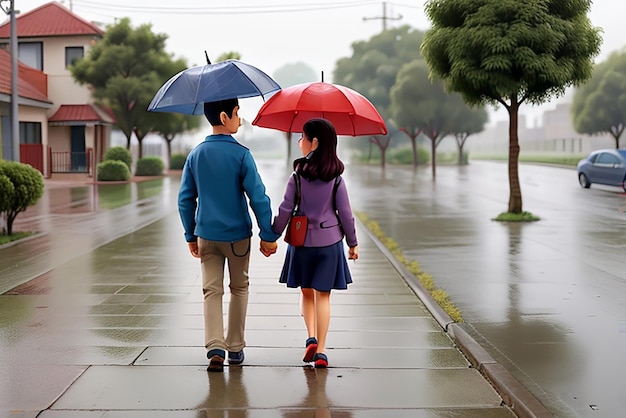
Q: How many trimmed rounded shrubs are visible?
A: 5